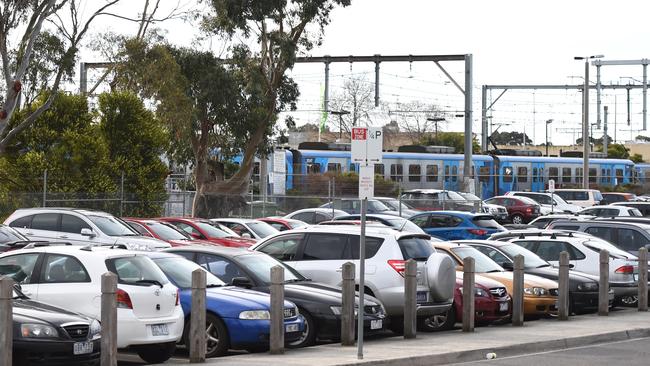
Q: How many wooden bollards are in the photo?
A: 11